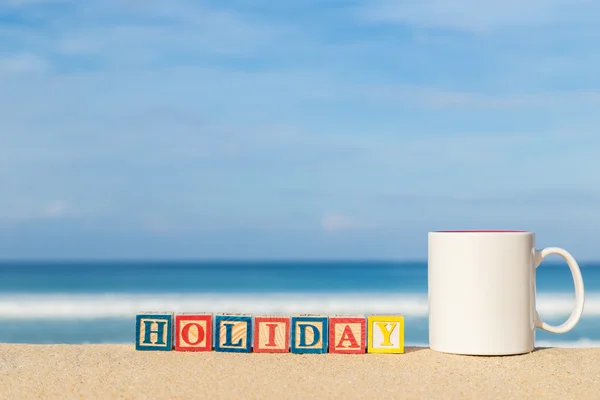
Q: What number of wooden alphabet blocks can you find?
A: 7